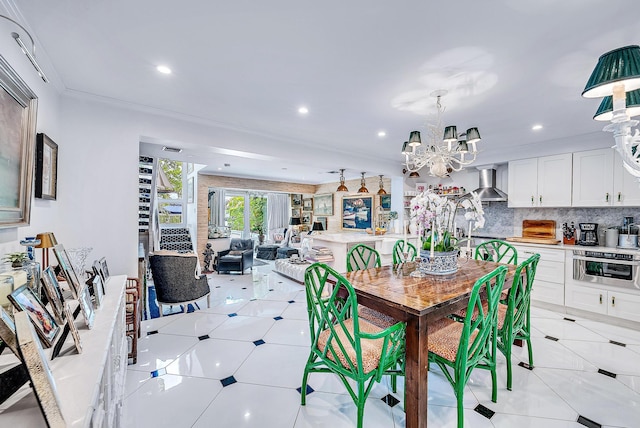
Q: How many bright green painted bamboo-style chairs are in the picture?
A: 6